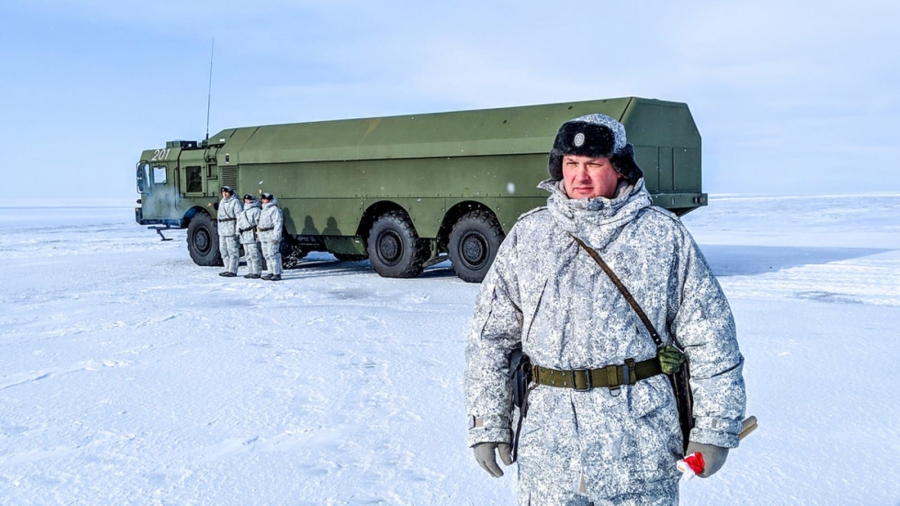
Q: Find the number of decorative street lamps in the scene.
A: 0